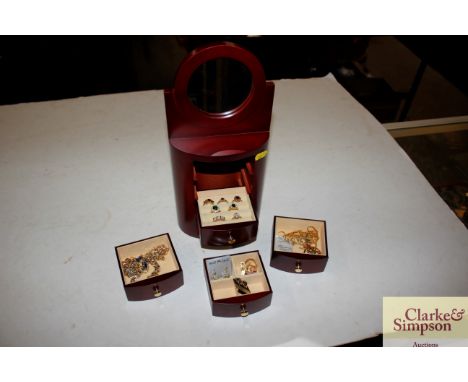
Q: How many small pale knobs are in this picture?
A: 4